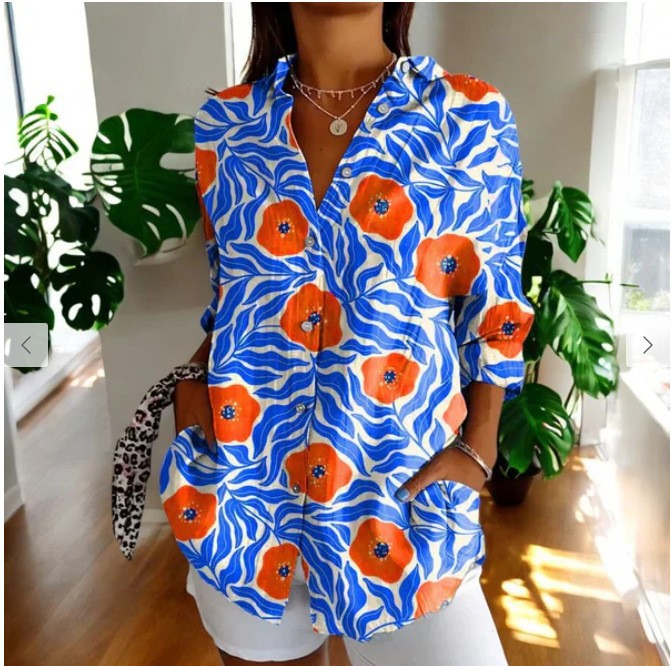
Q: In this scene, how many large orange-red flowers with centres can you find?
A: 11